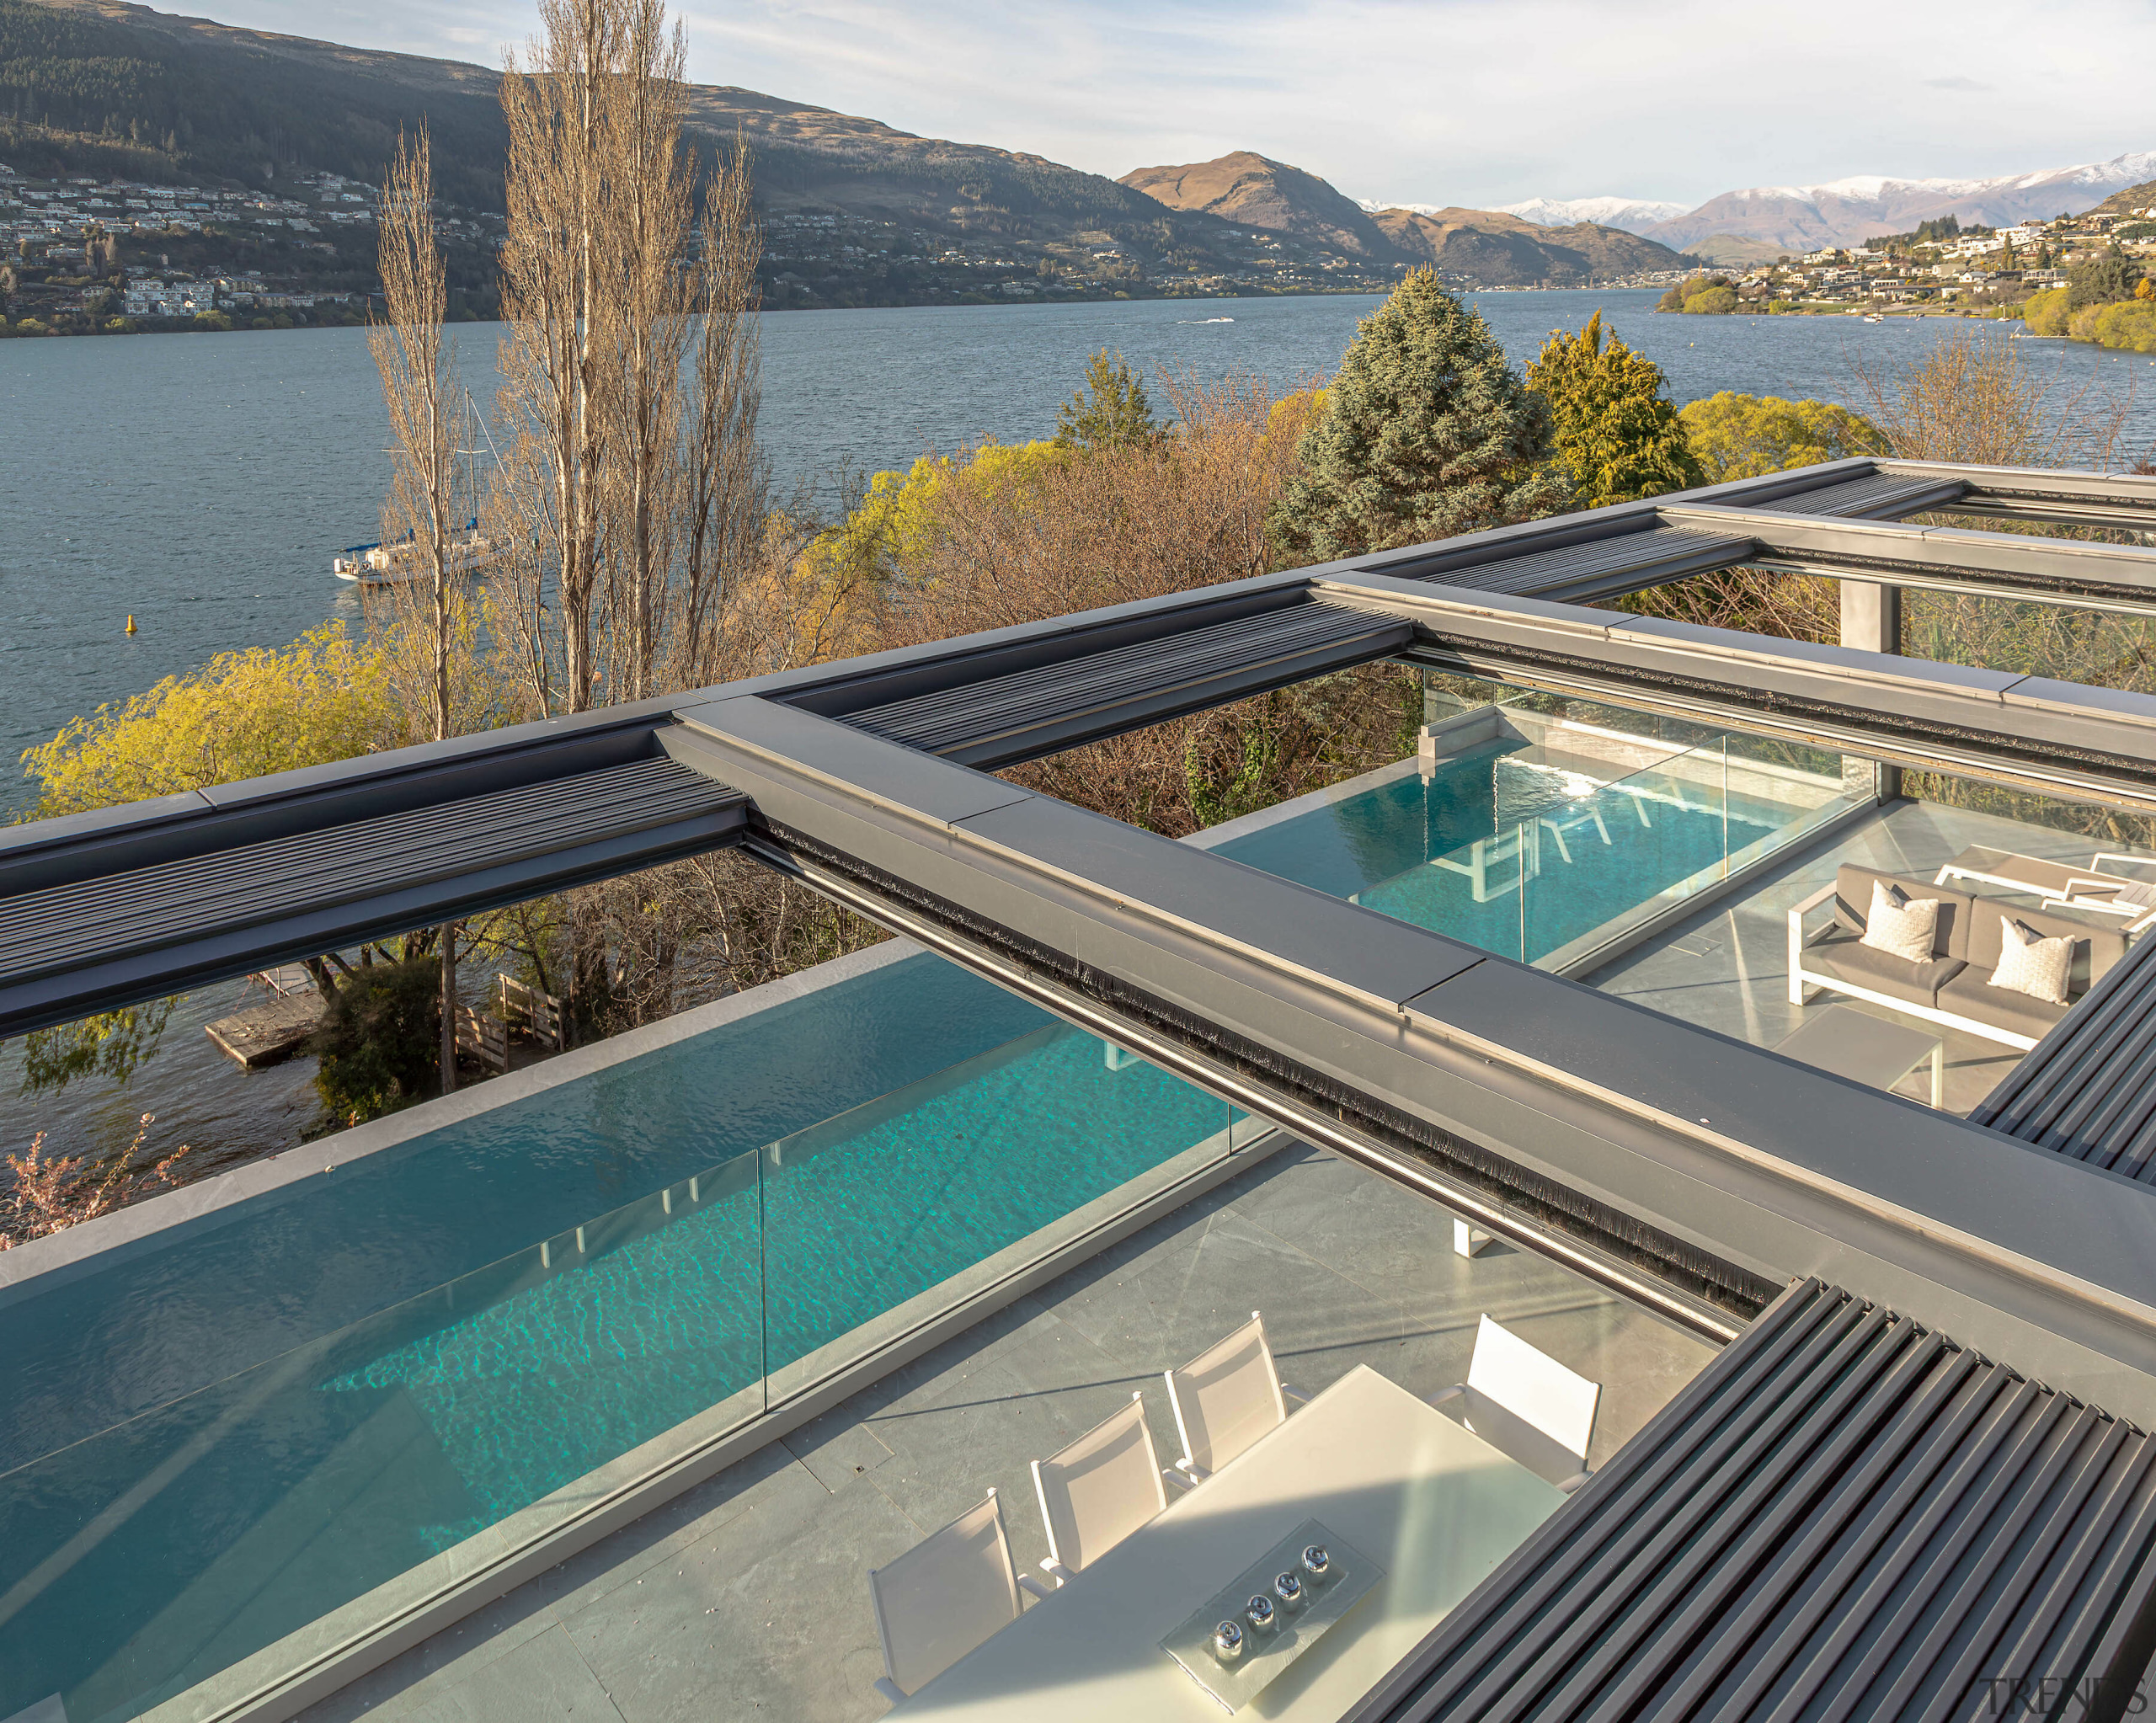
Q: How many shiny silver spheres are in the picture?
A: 4